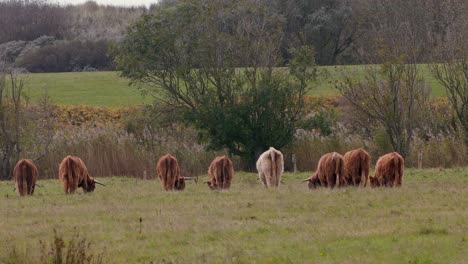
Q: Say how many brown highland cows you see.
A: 7